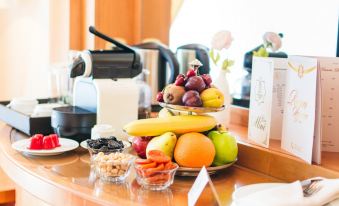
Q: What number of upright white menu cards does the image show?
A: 2